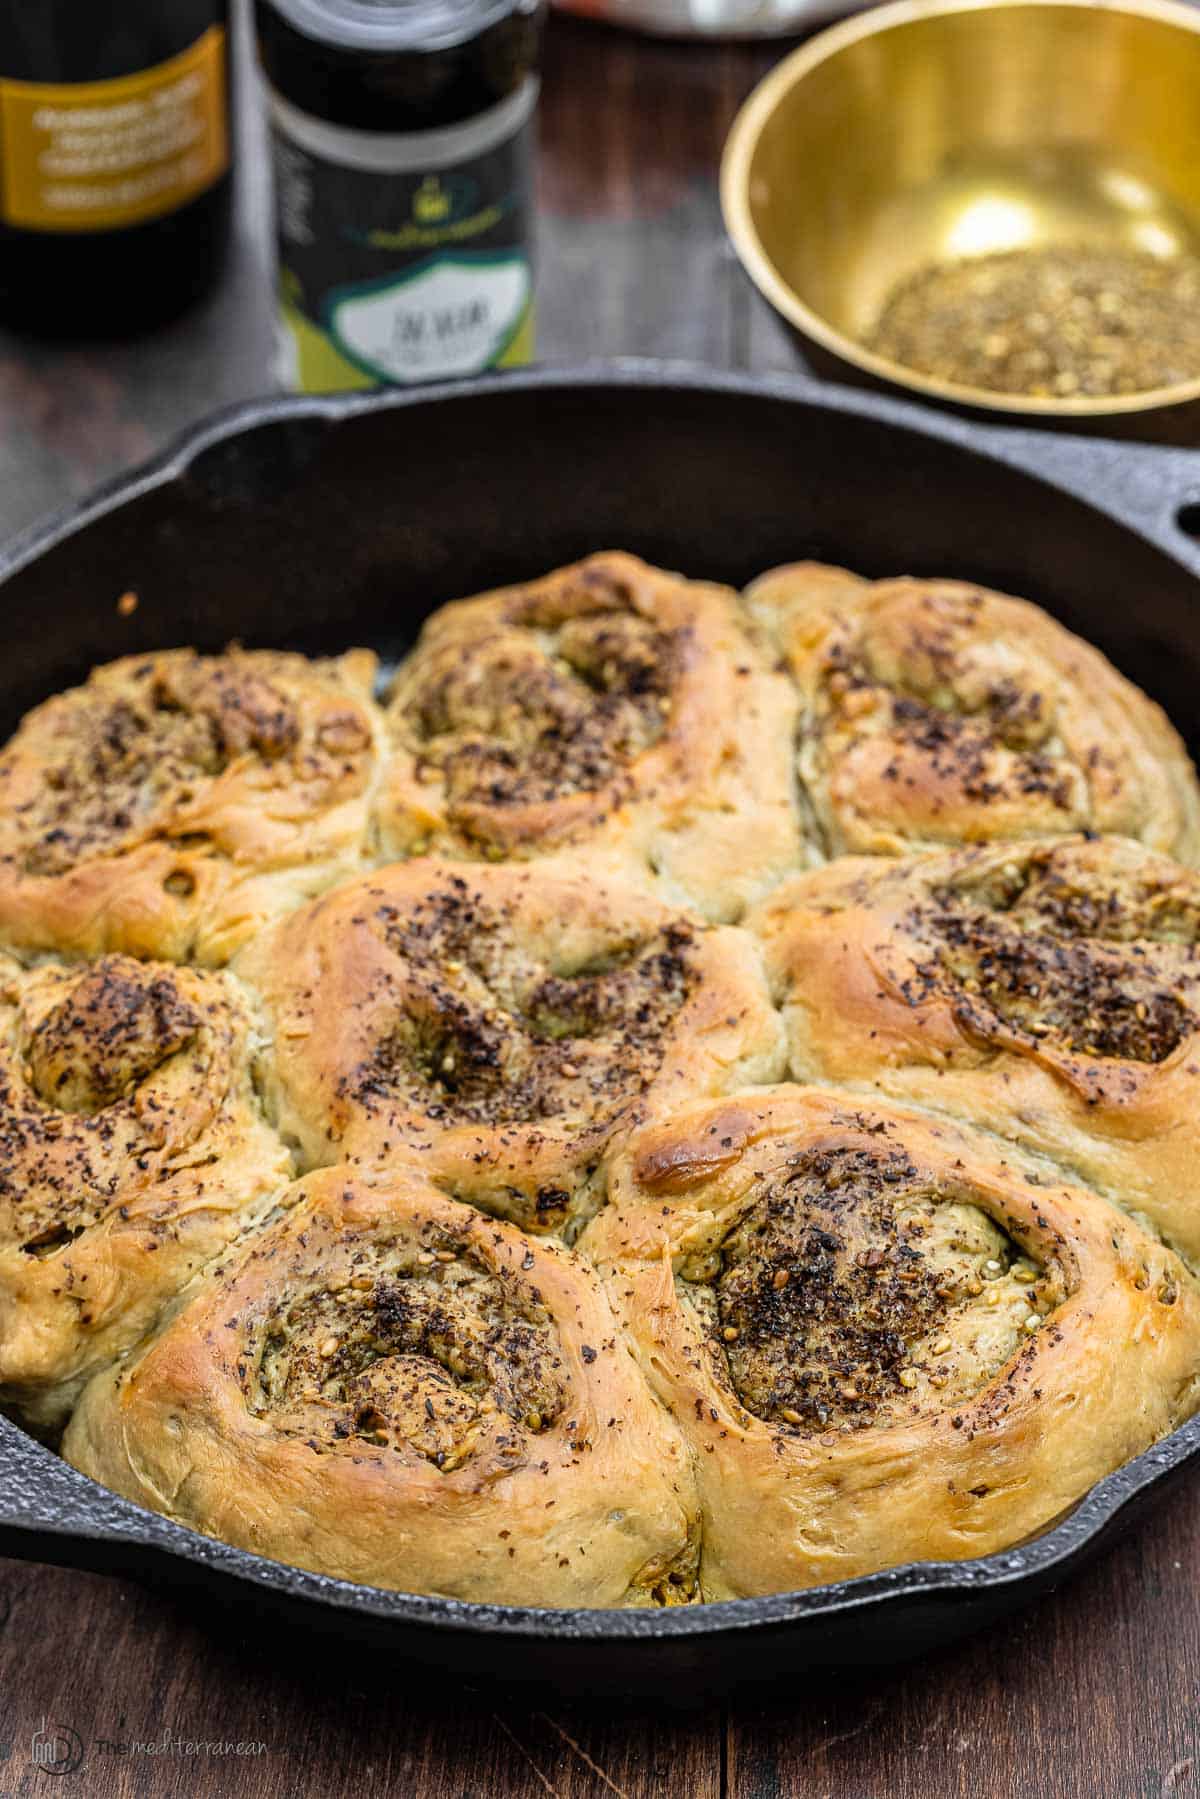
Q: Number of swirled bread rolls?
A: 8